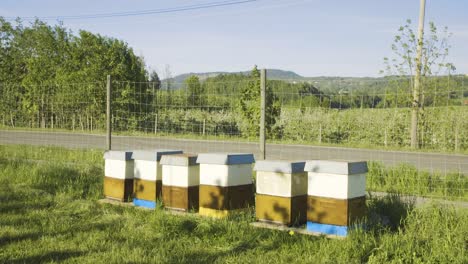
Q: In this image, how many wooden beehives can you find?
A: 6